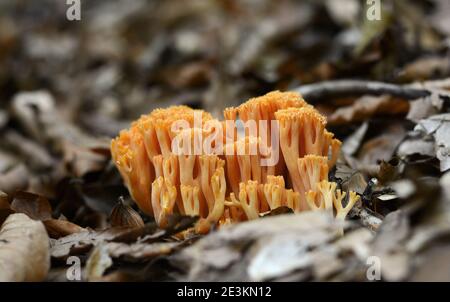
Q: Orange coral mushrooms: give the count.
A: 1